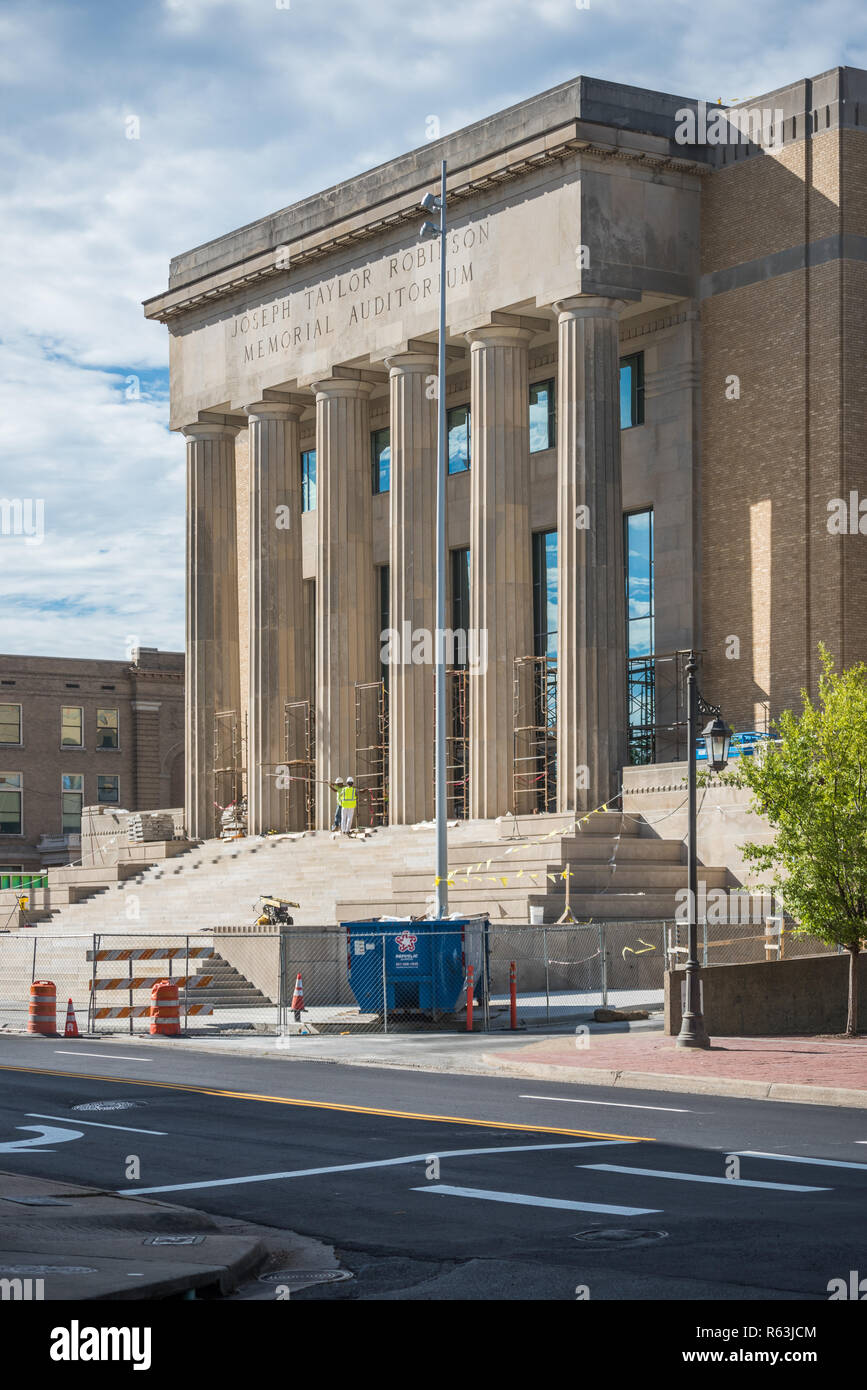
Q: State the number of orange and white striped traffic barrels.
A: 2